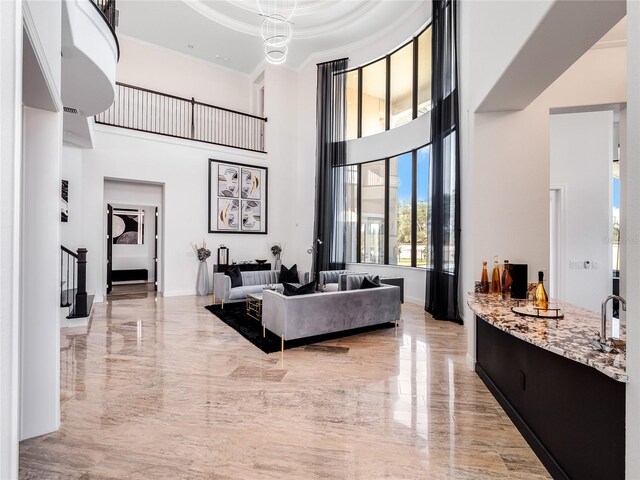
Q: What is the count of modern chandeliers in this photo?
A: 1